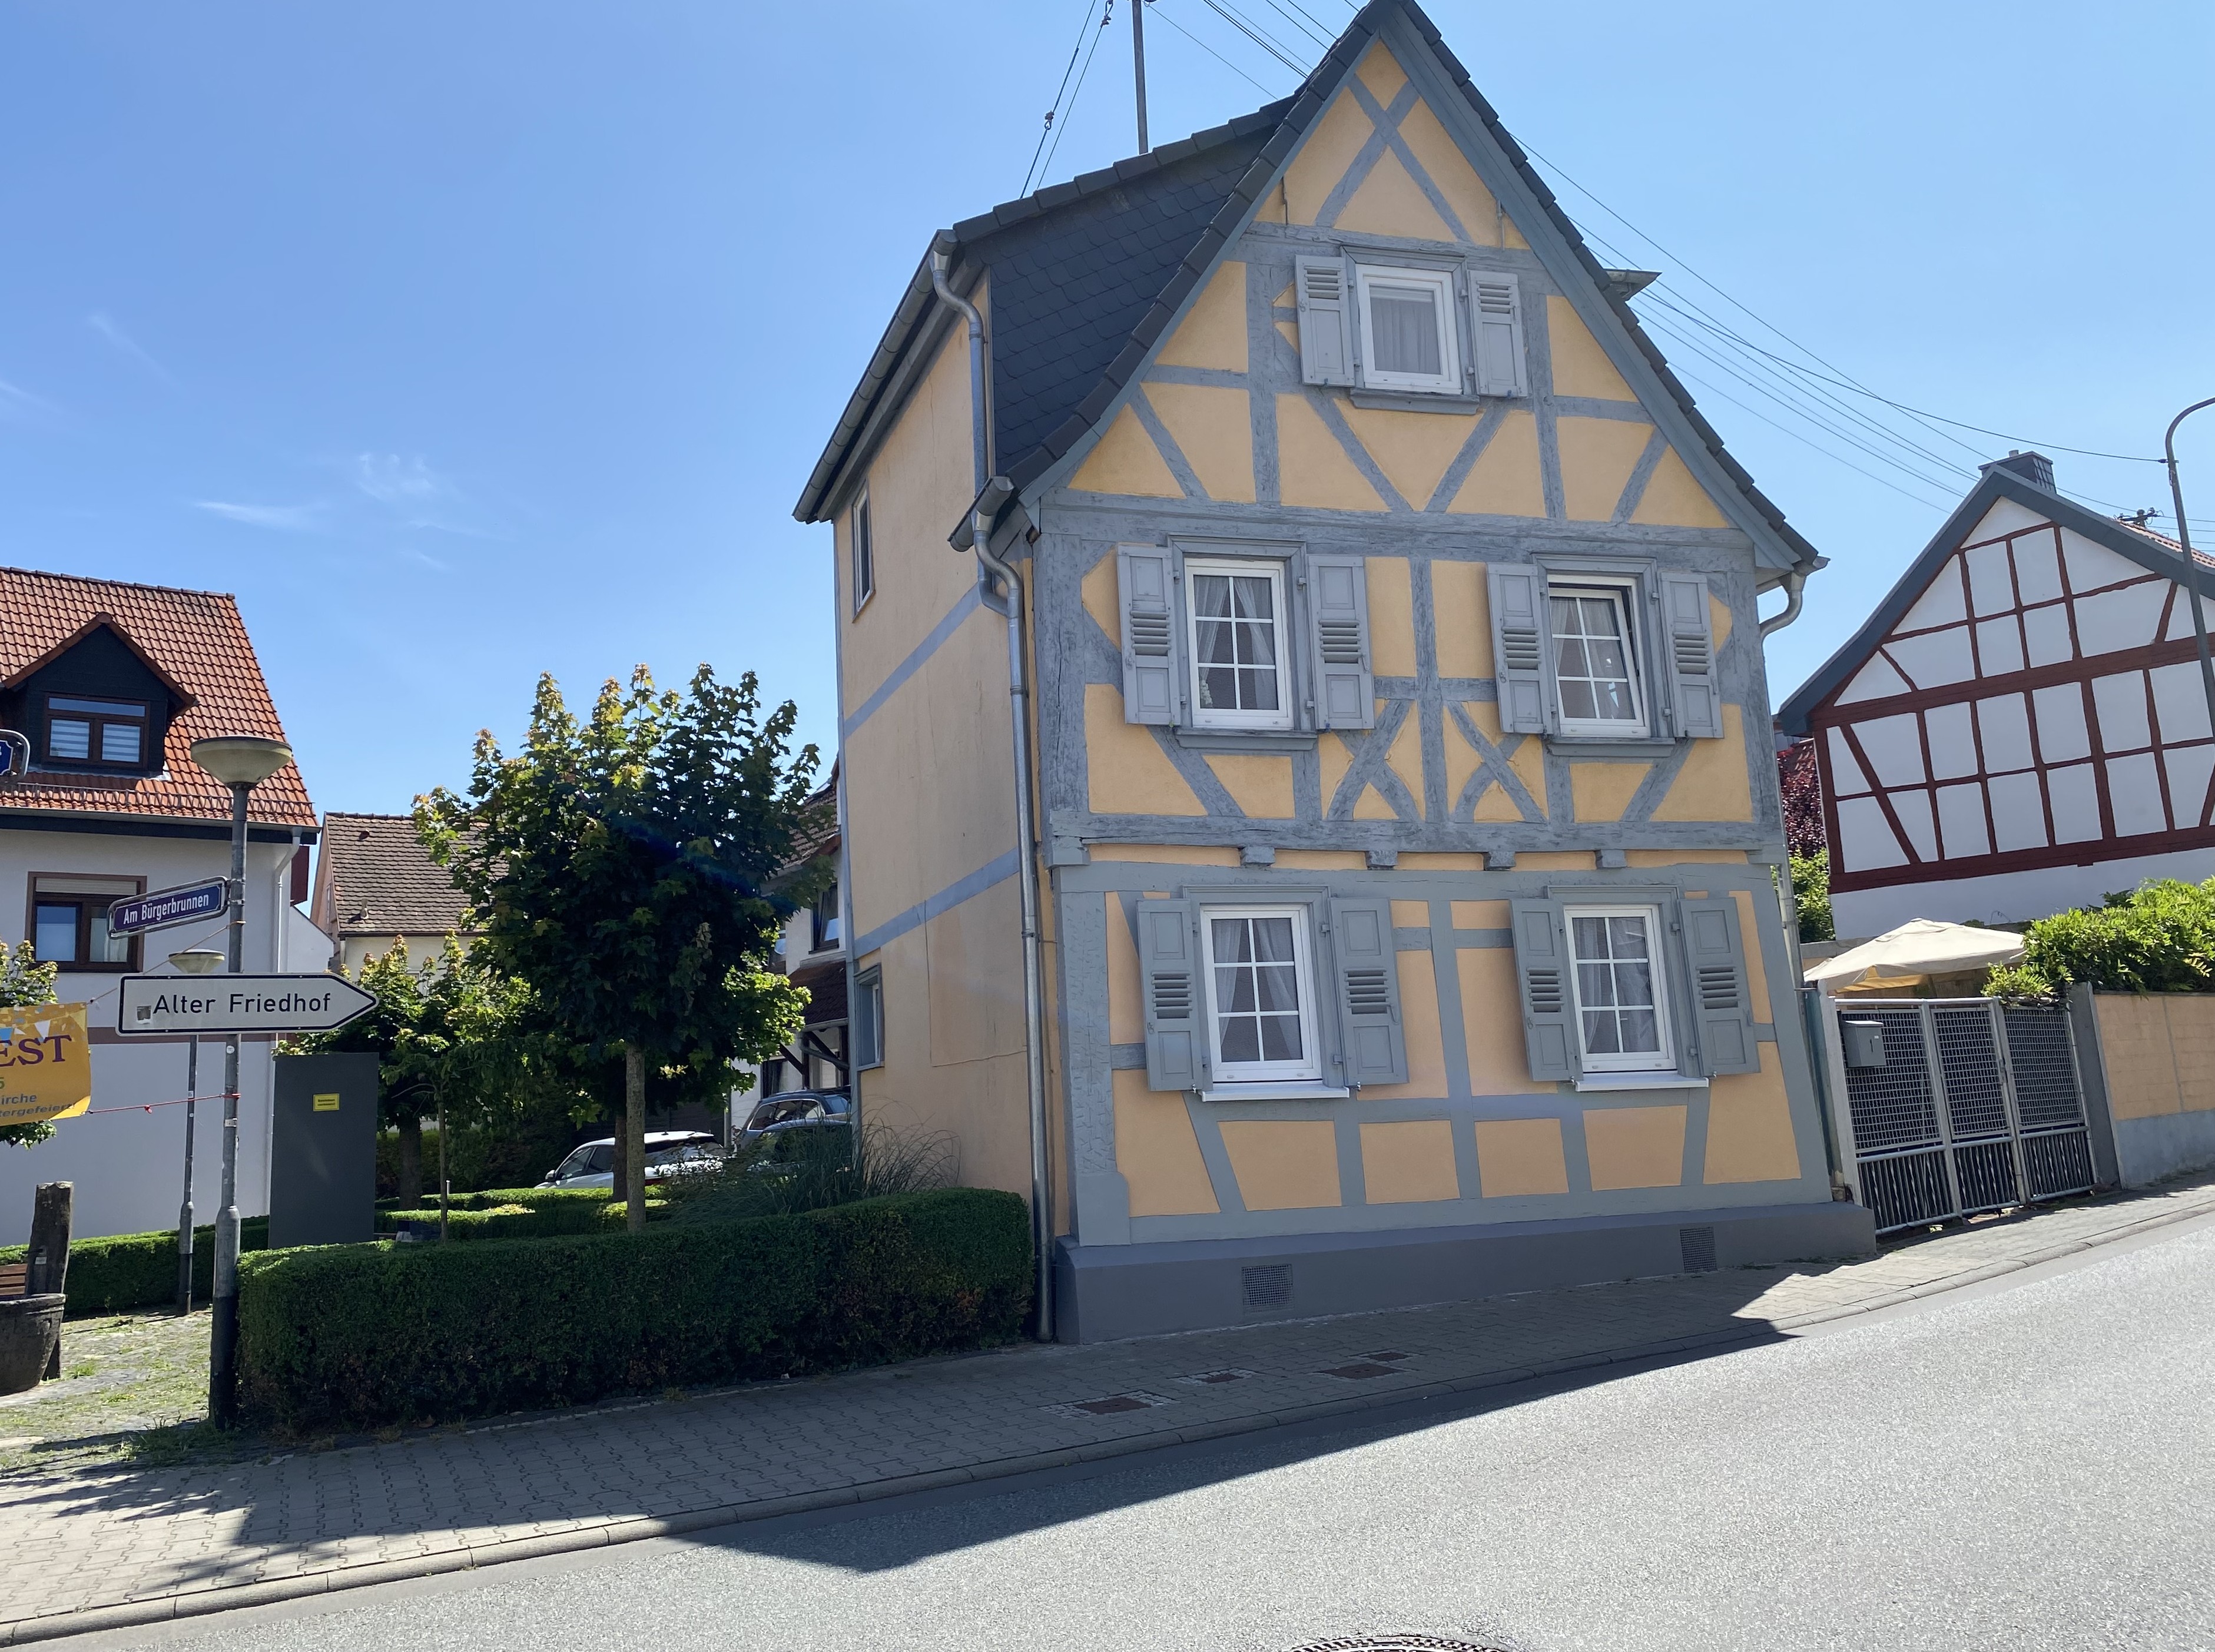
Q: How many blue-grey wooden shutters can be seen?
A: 10